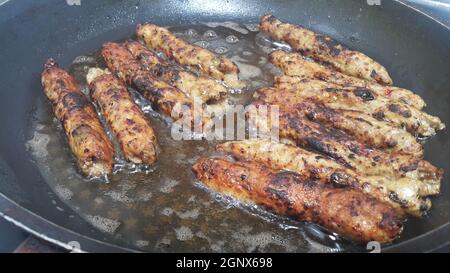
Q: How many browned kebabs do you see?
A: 12